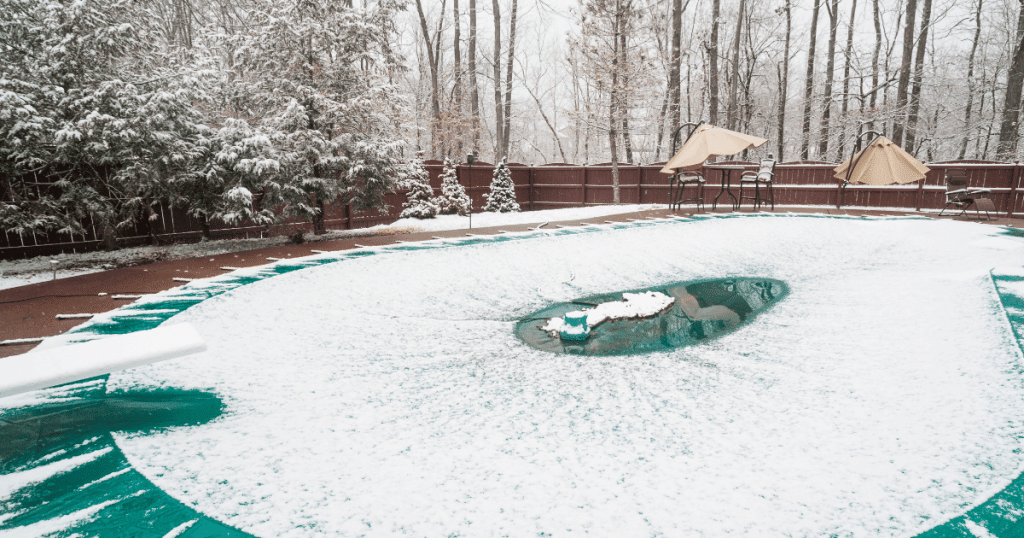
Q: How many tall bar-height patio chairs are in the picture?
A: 2